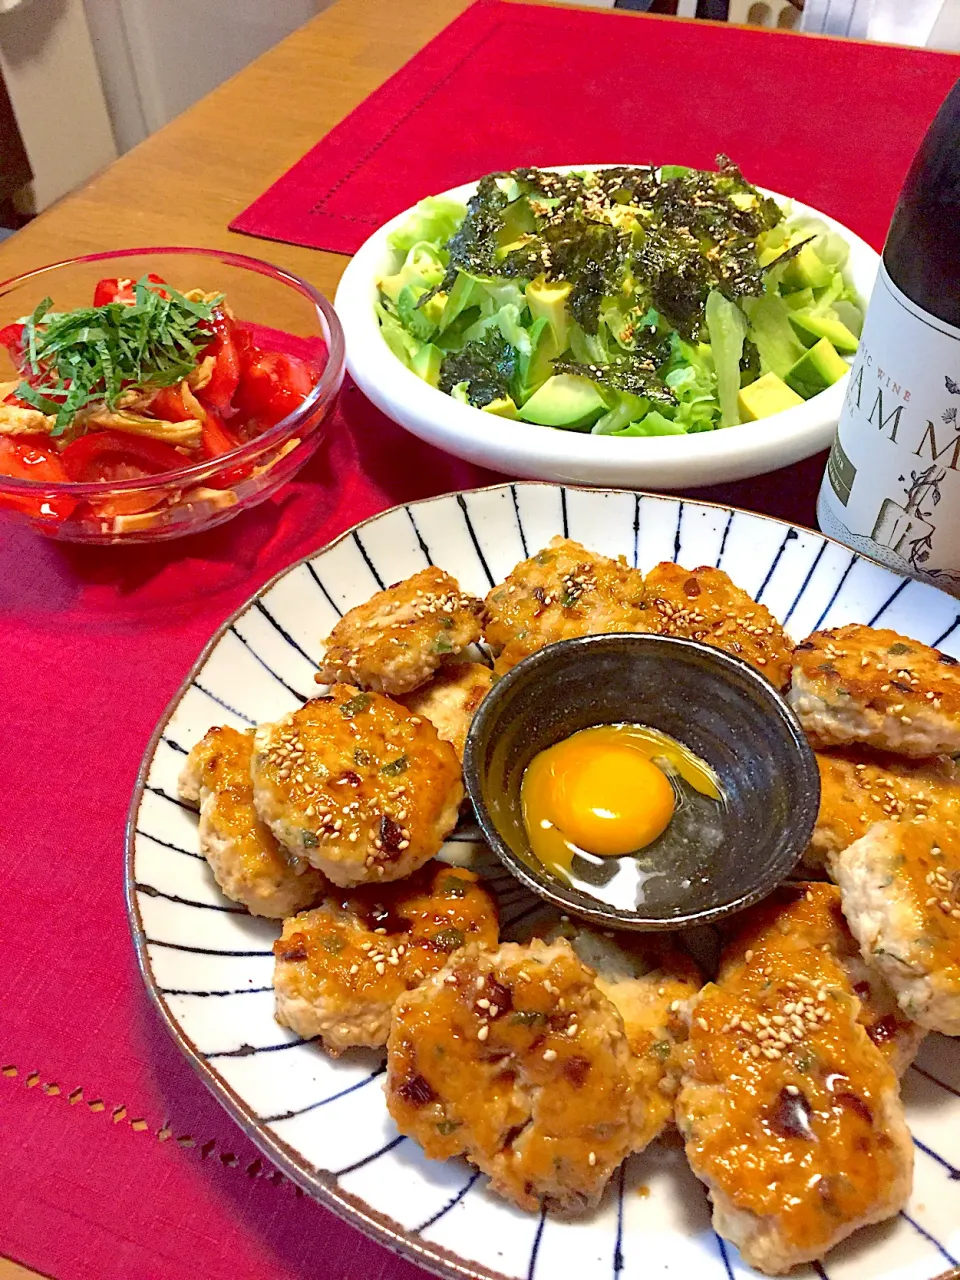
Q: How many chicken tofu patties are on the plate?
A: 14